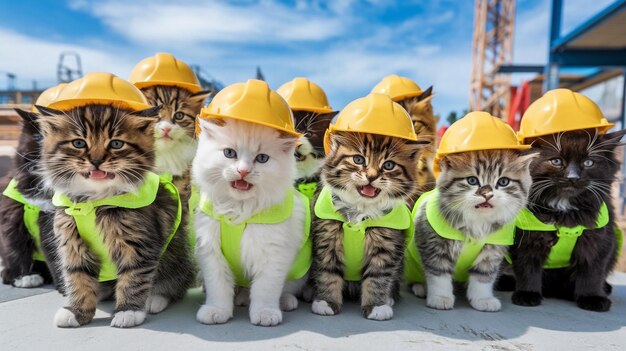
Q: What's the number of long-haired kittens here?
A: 9